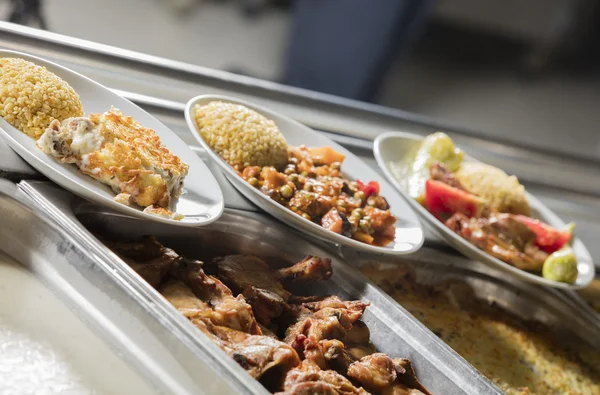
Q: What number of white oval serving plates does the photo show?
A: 3